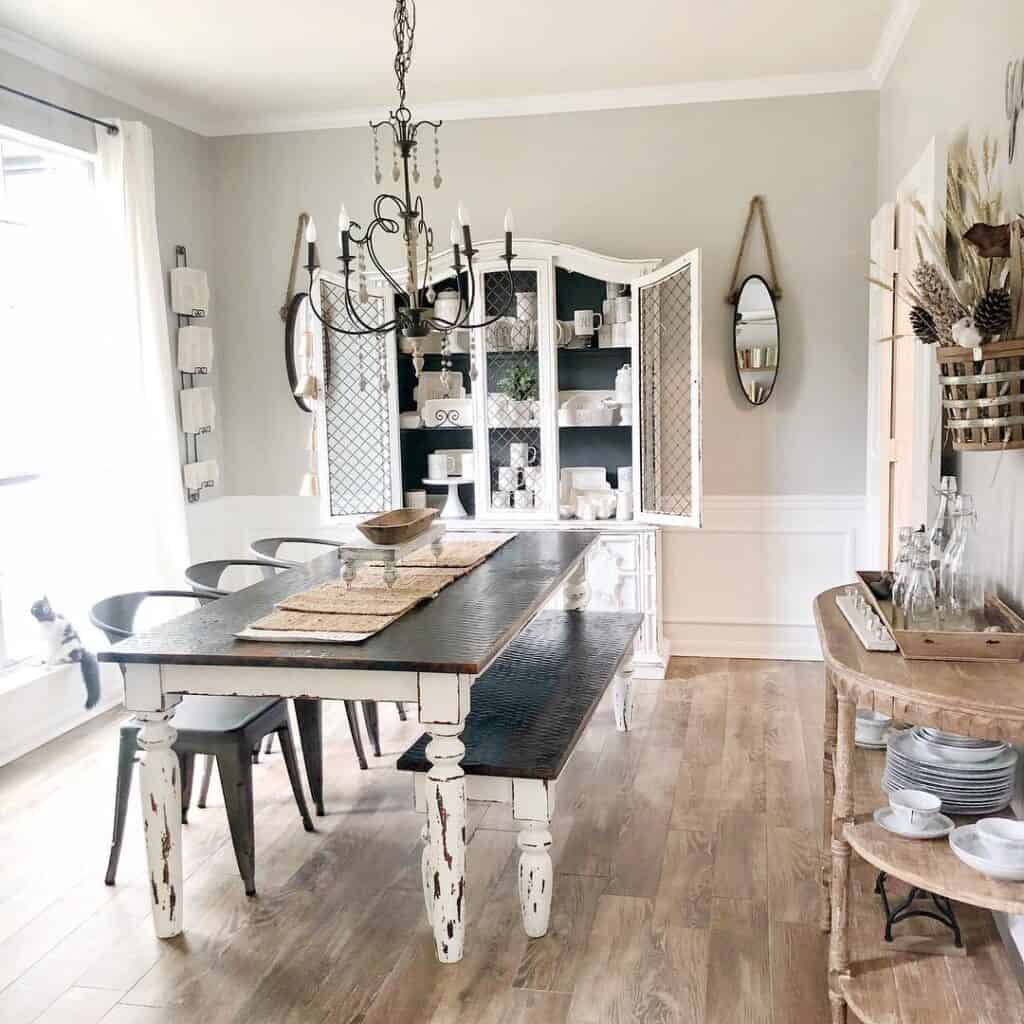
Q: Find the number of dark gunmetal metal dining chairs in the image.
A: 3